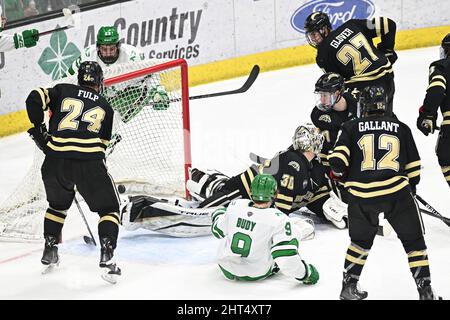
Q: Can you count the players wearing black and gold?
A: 6